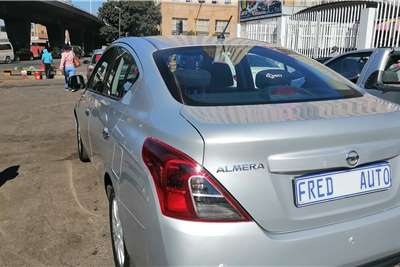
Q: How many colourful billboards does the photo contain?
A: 1